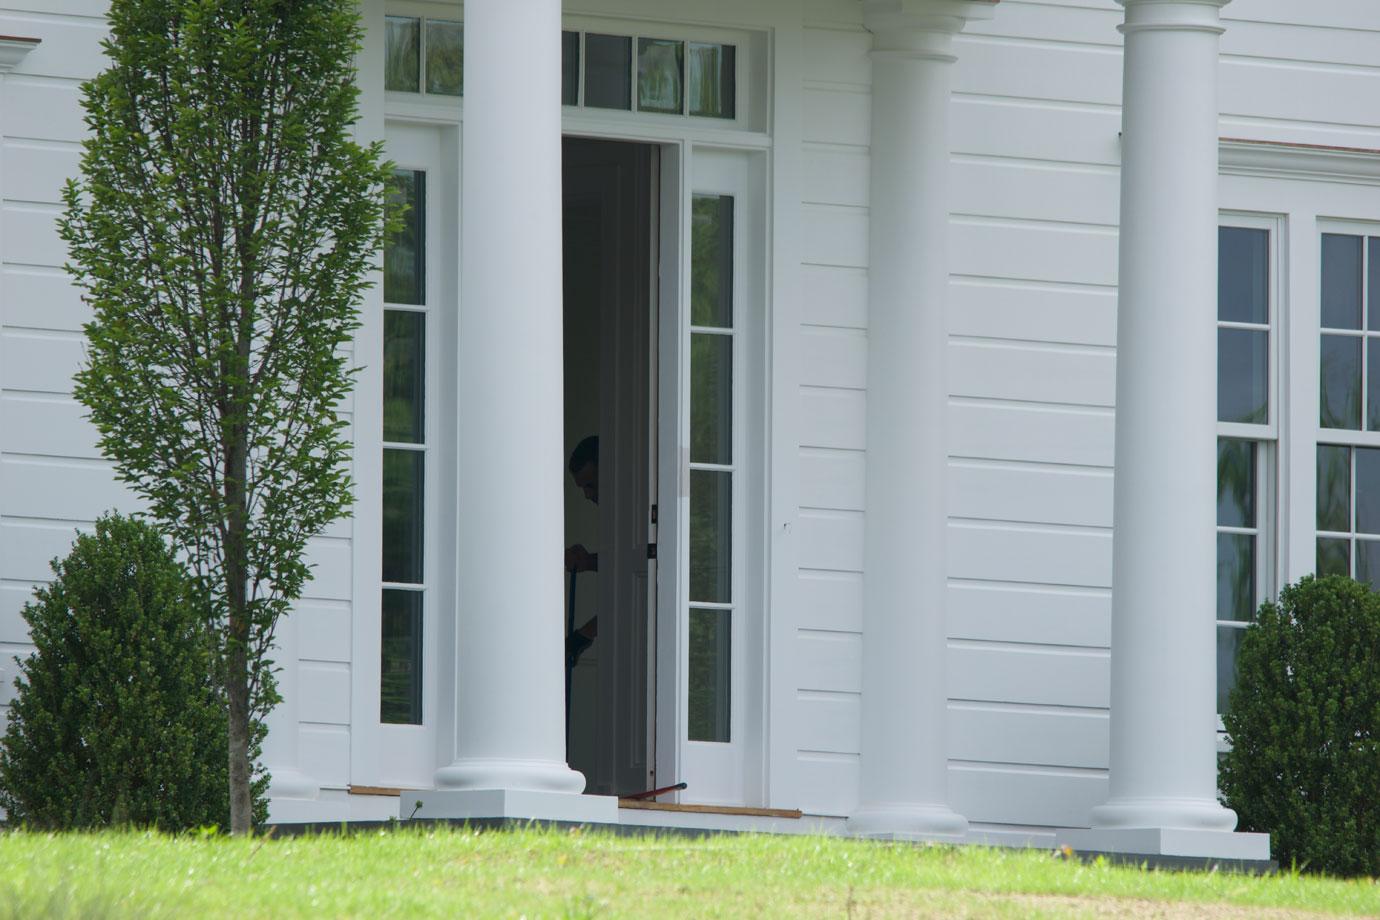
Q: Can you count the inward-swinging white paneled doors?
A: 1